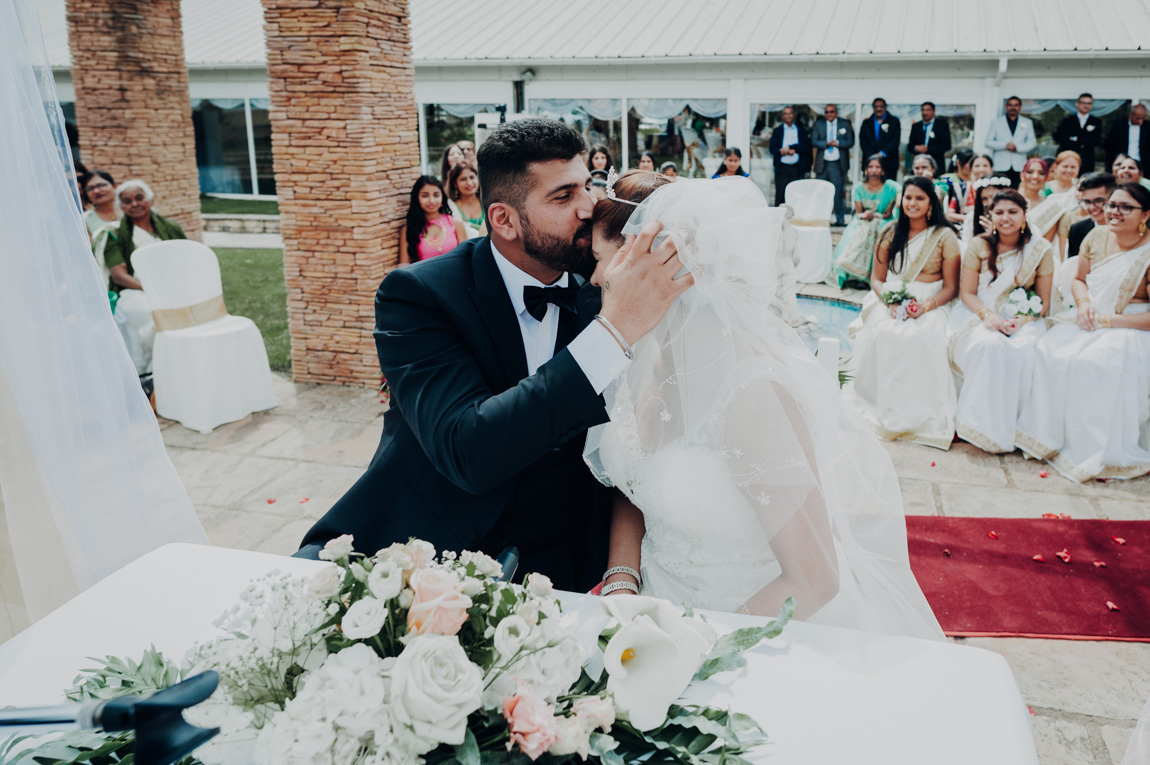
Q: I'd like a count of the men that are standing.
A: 7